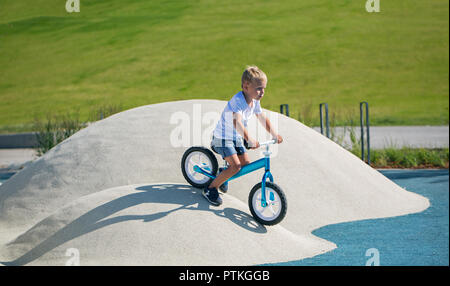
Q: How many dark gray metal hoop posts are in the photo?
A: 3